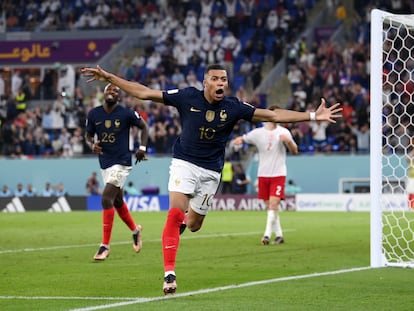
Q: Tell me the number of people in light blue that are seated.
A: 5